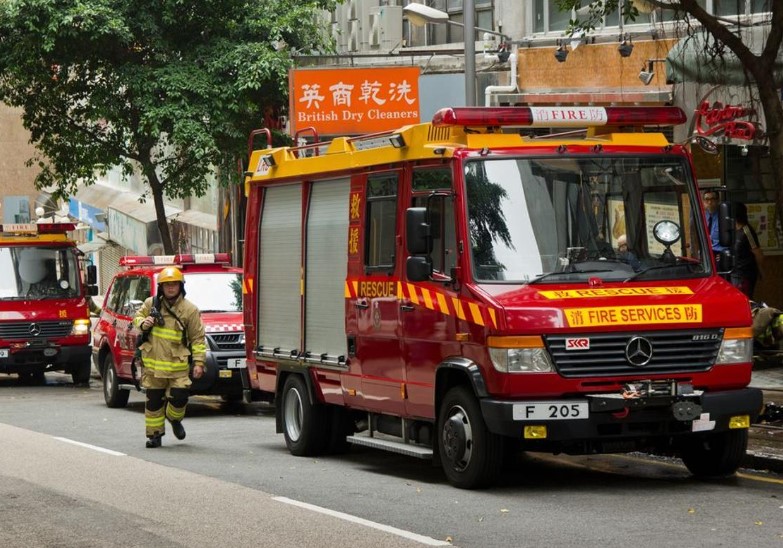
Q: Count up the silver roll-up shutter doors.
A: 2